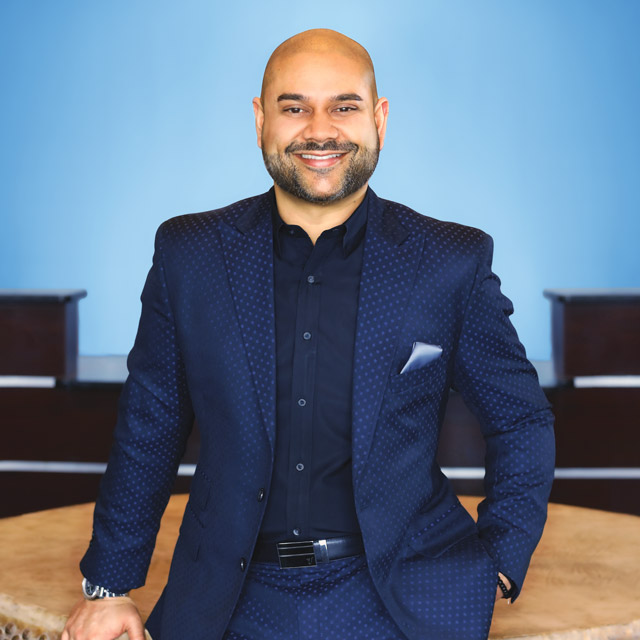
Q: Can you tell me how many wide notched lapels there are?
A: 2